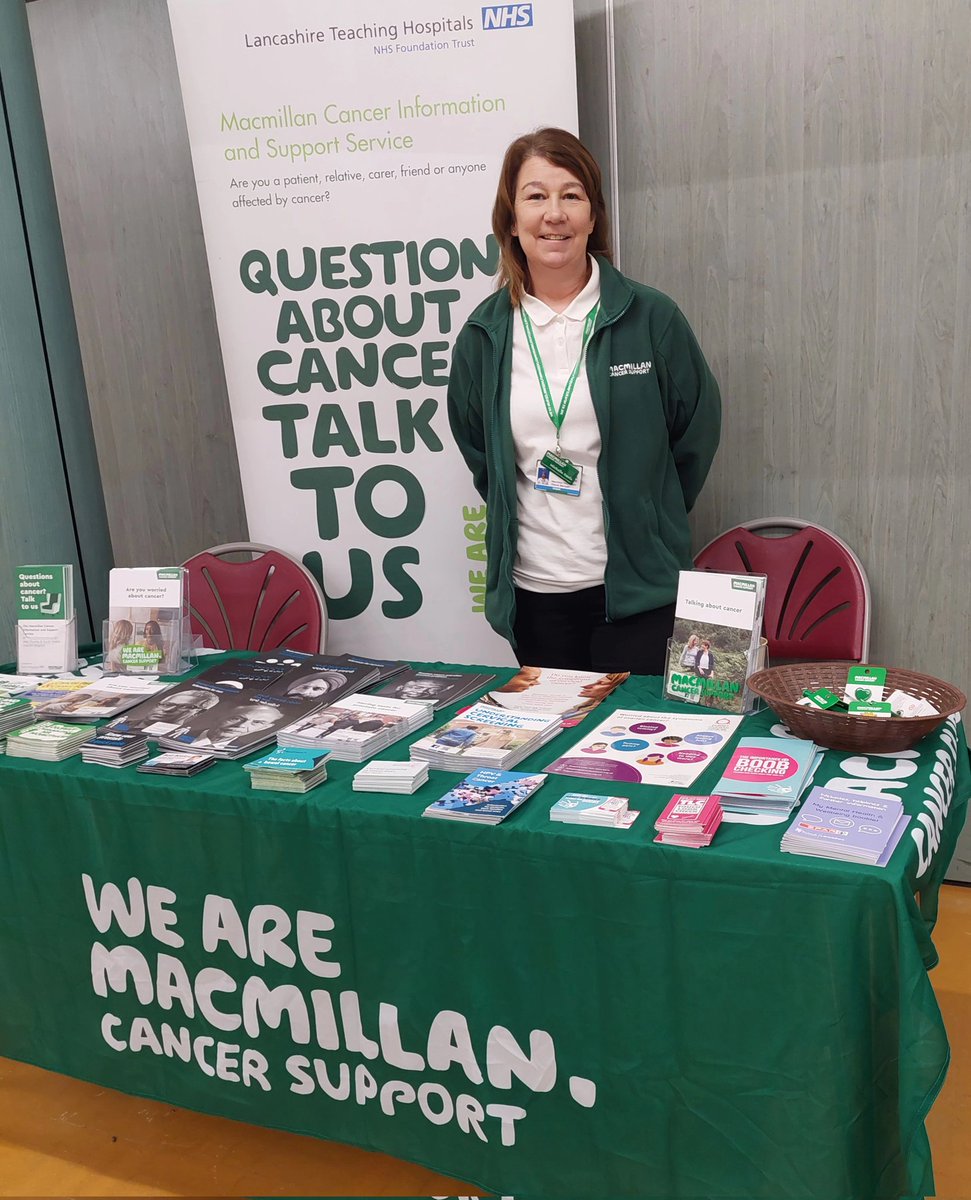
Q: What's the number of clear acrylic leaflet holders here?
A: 3